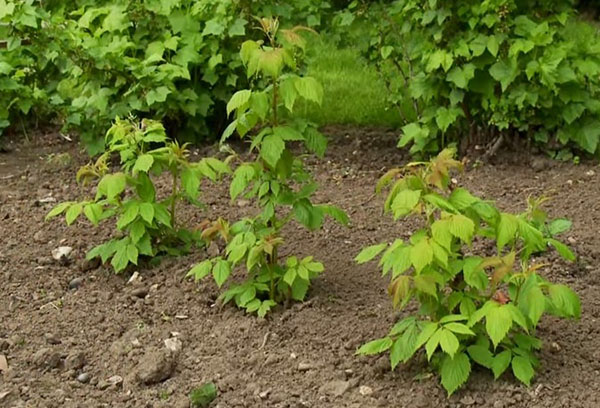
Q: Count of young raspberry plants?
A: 3